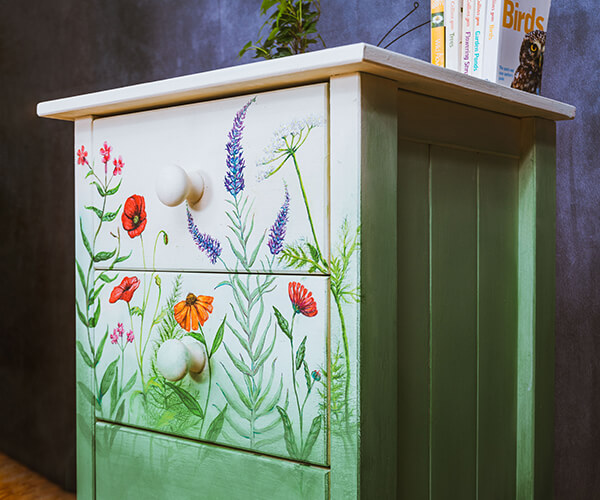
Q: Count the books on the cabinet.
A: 5